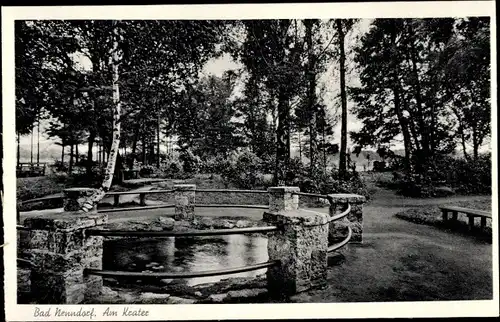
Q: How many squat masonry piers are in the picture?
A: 6